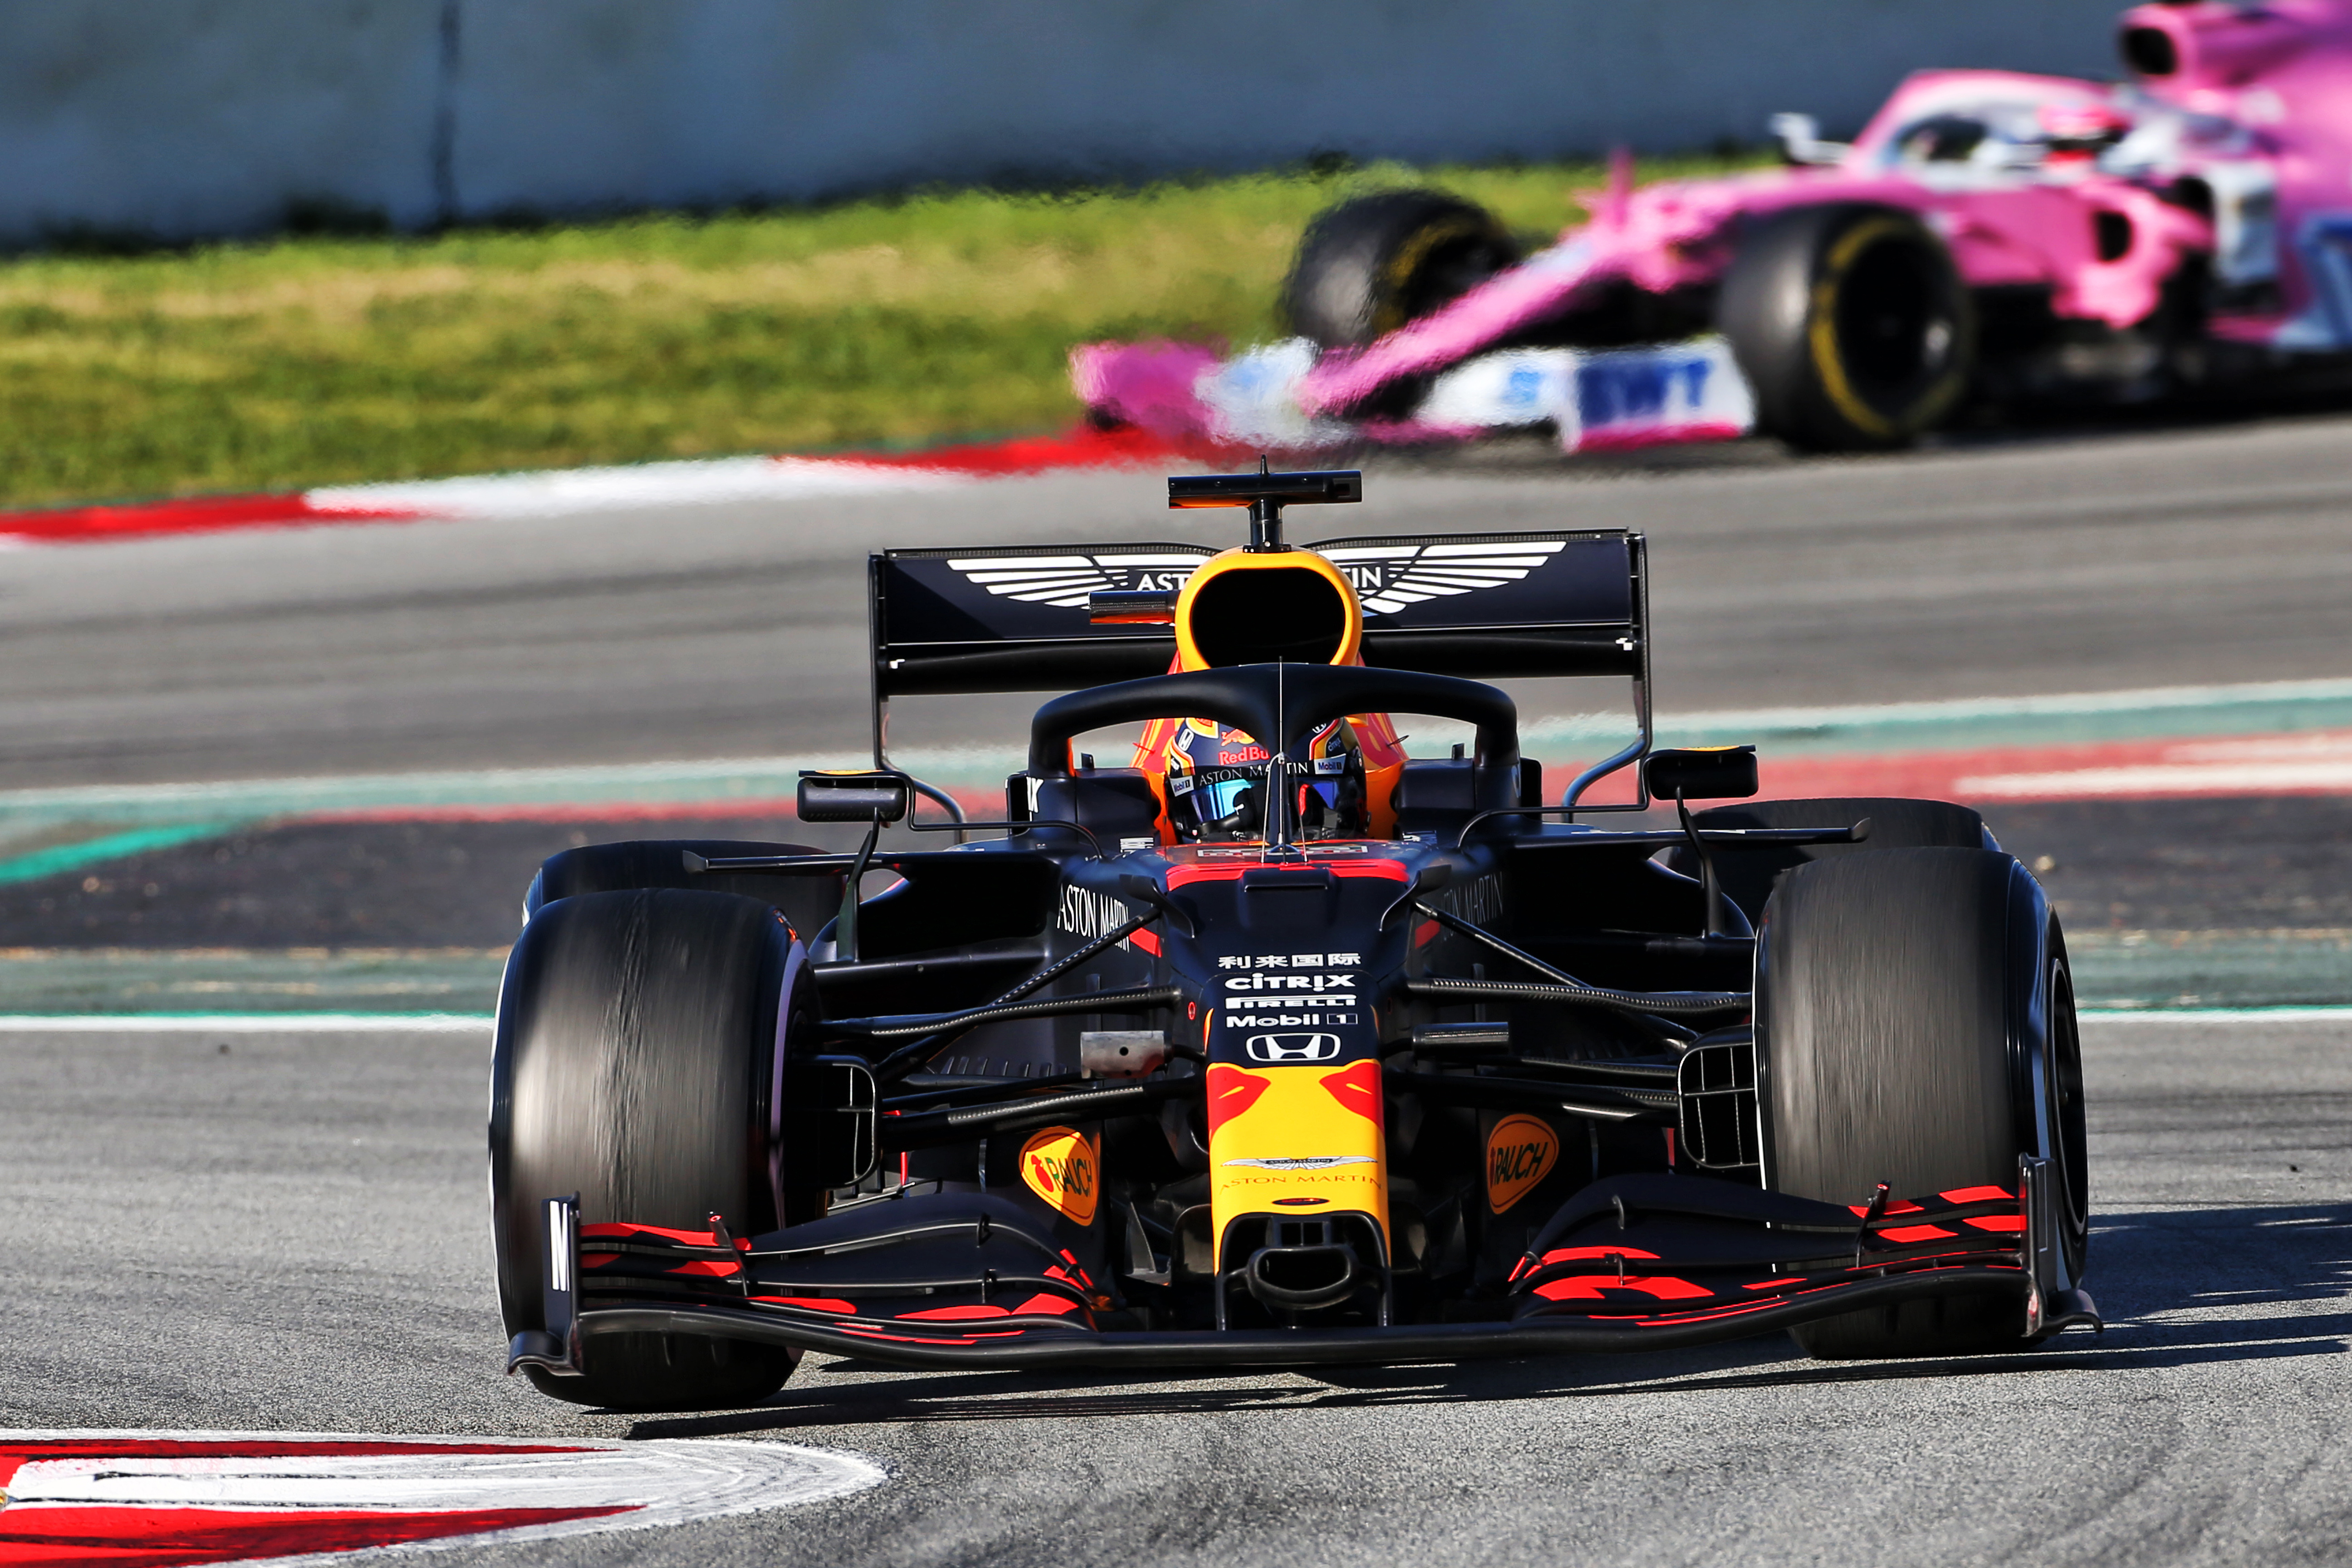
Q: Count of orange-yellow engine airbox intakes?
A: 1